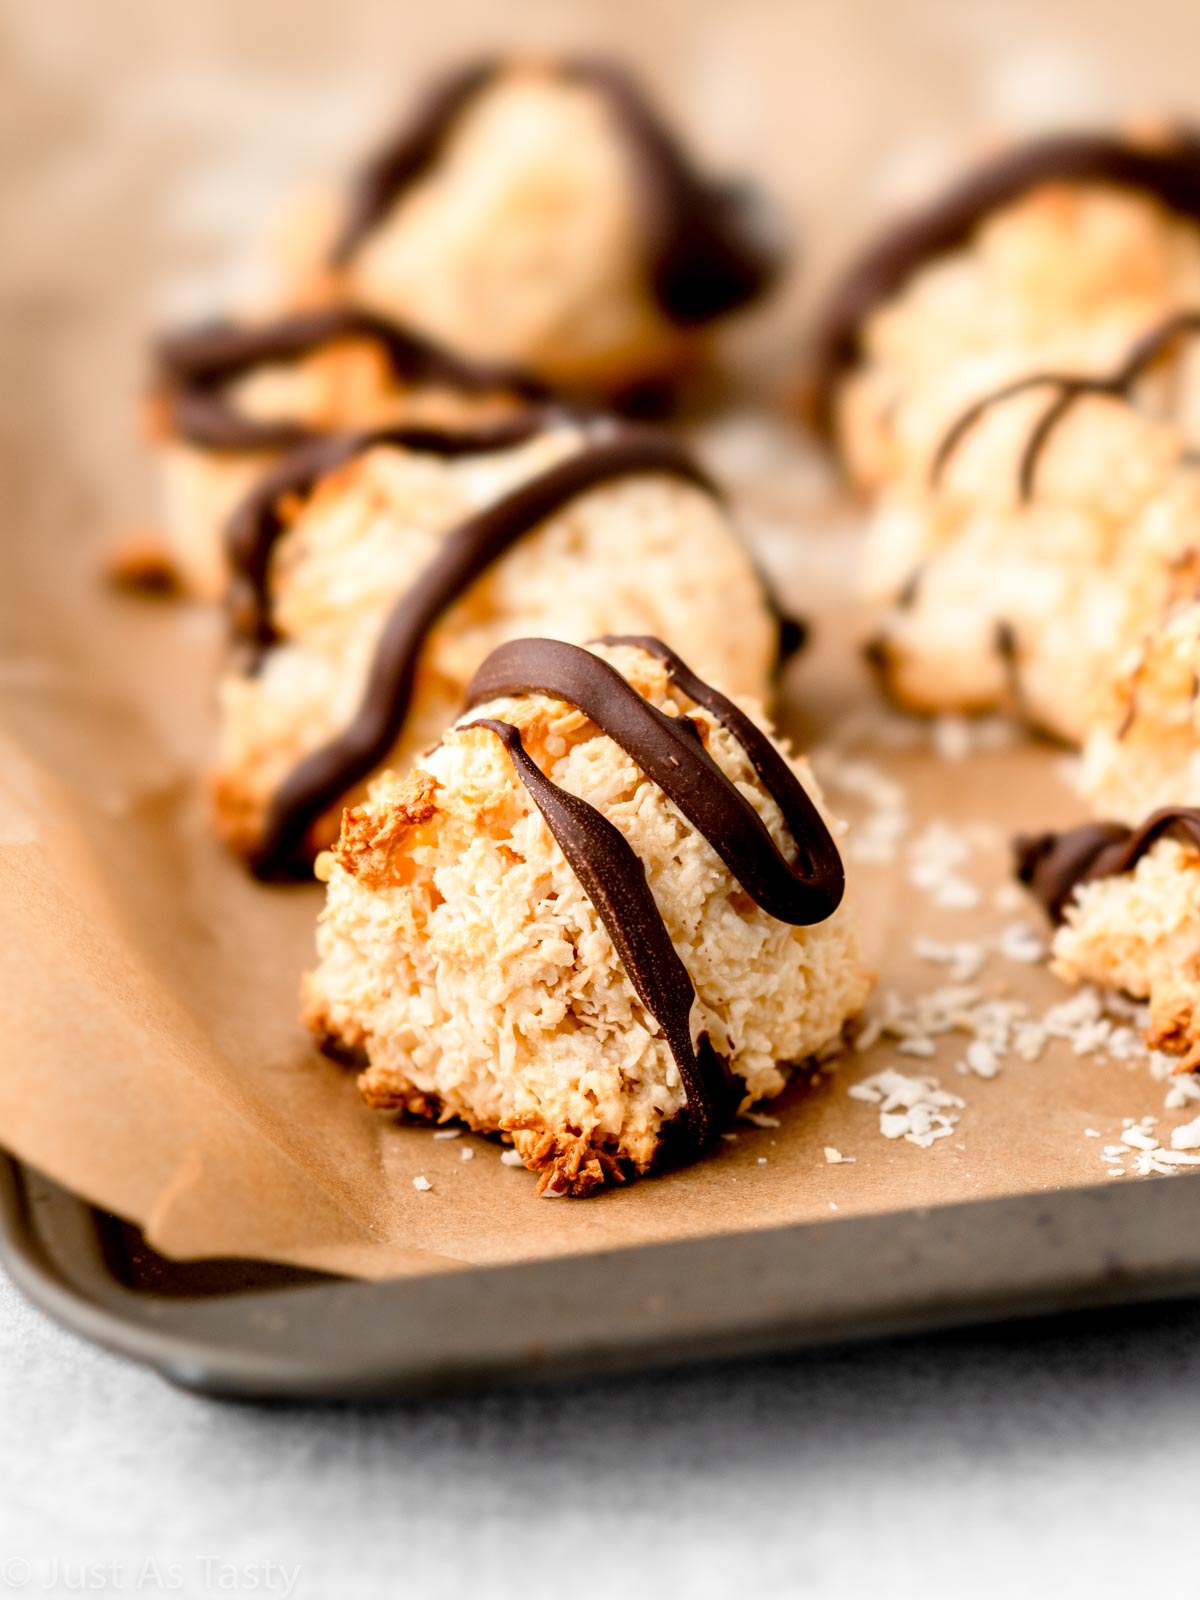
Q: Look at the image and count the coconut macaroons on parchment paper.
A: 8